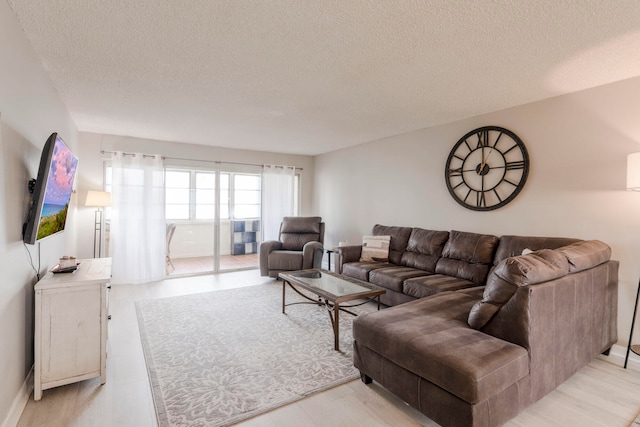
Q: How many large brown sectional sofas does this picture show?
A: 1